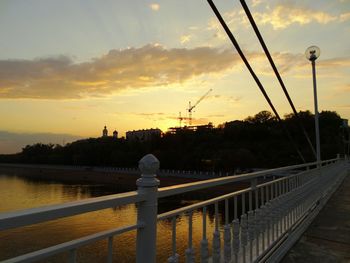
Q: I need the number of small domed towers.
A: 2